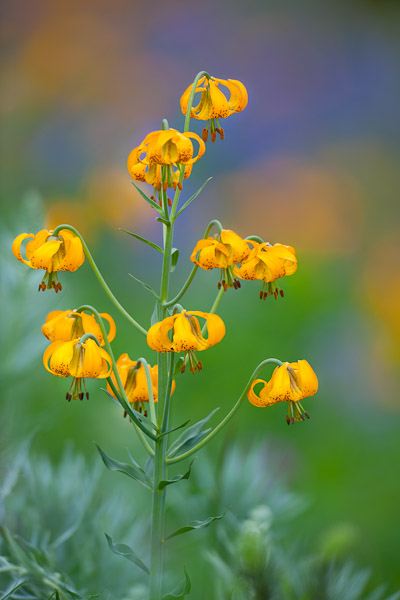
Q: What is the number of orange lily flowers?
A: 11